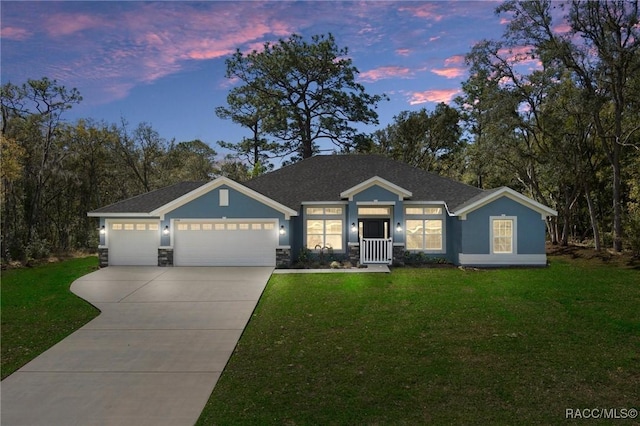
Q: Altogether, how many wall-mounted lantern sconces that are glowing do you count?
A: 5